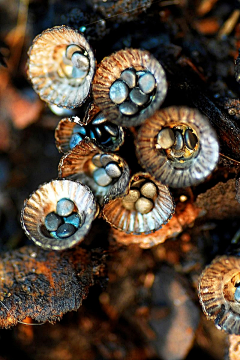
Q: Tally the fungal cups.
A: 8